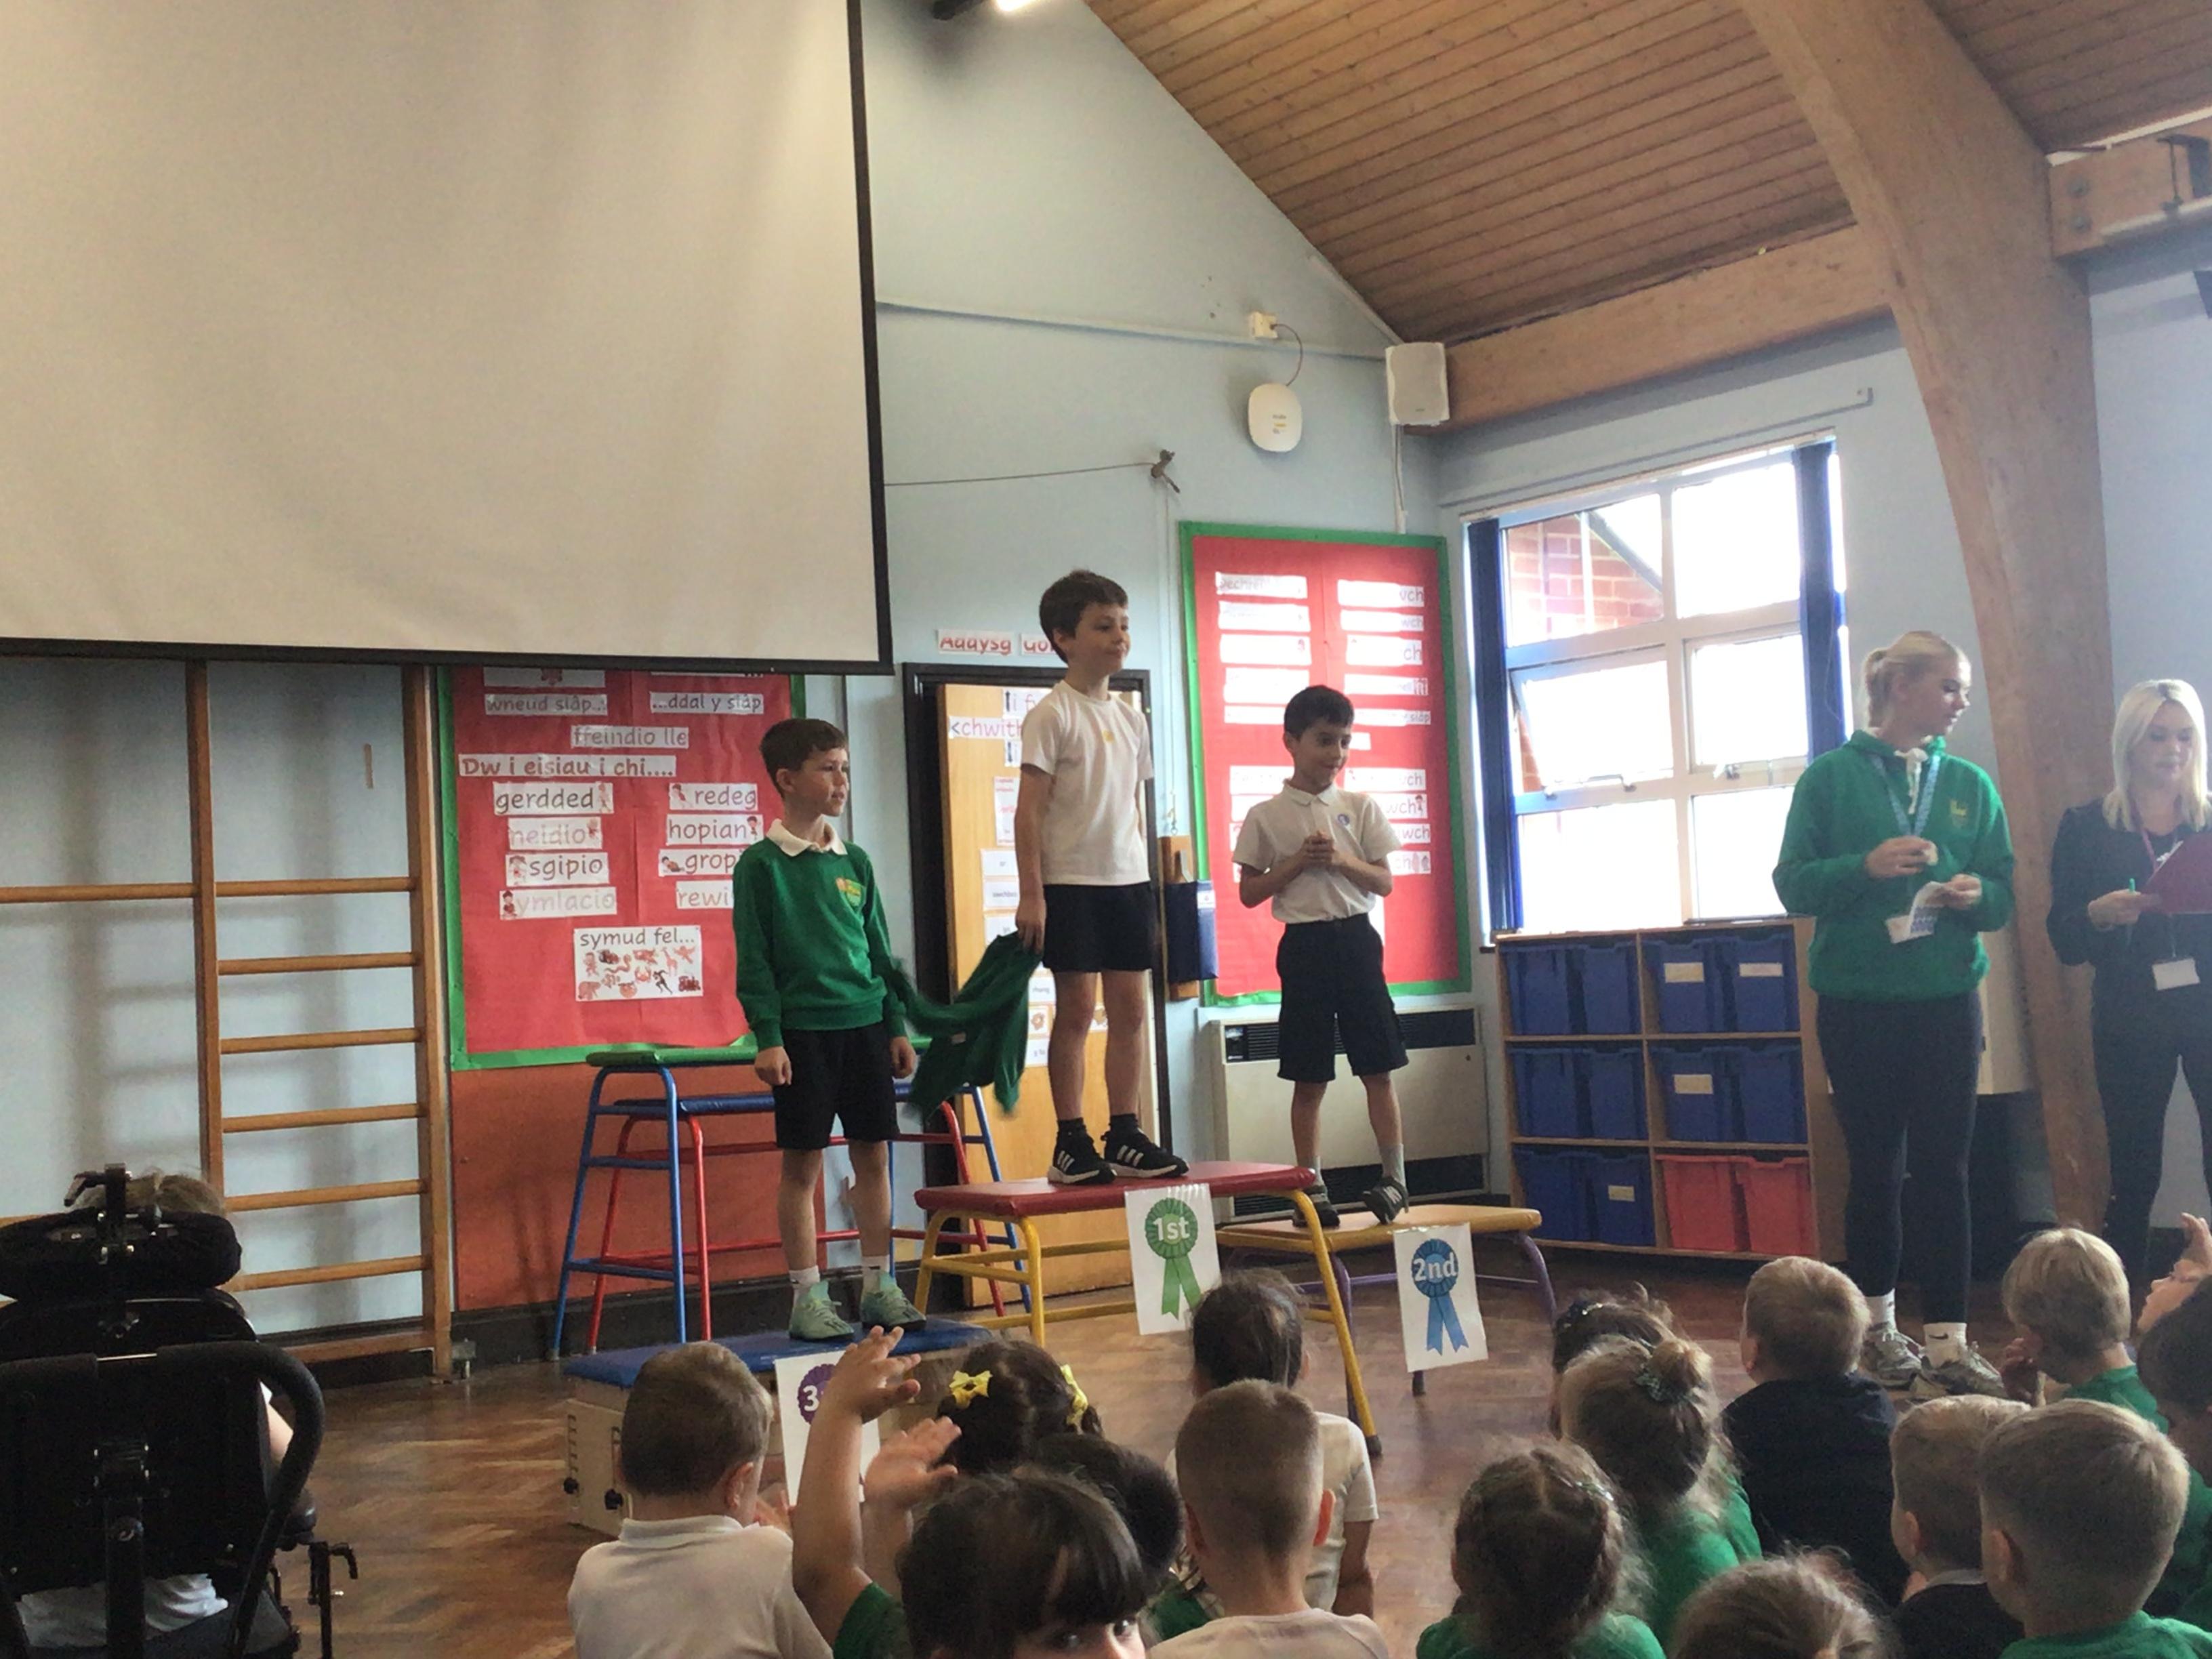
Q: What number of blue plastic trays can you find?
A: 10